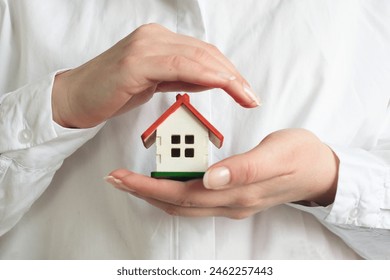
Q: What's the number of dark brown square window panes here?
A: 4